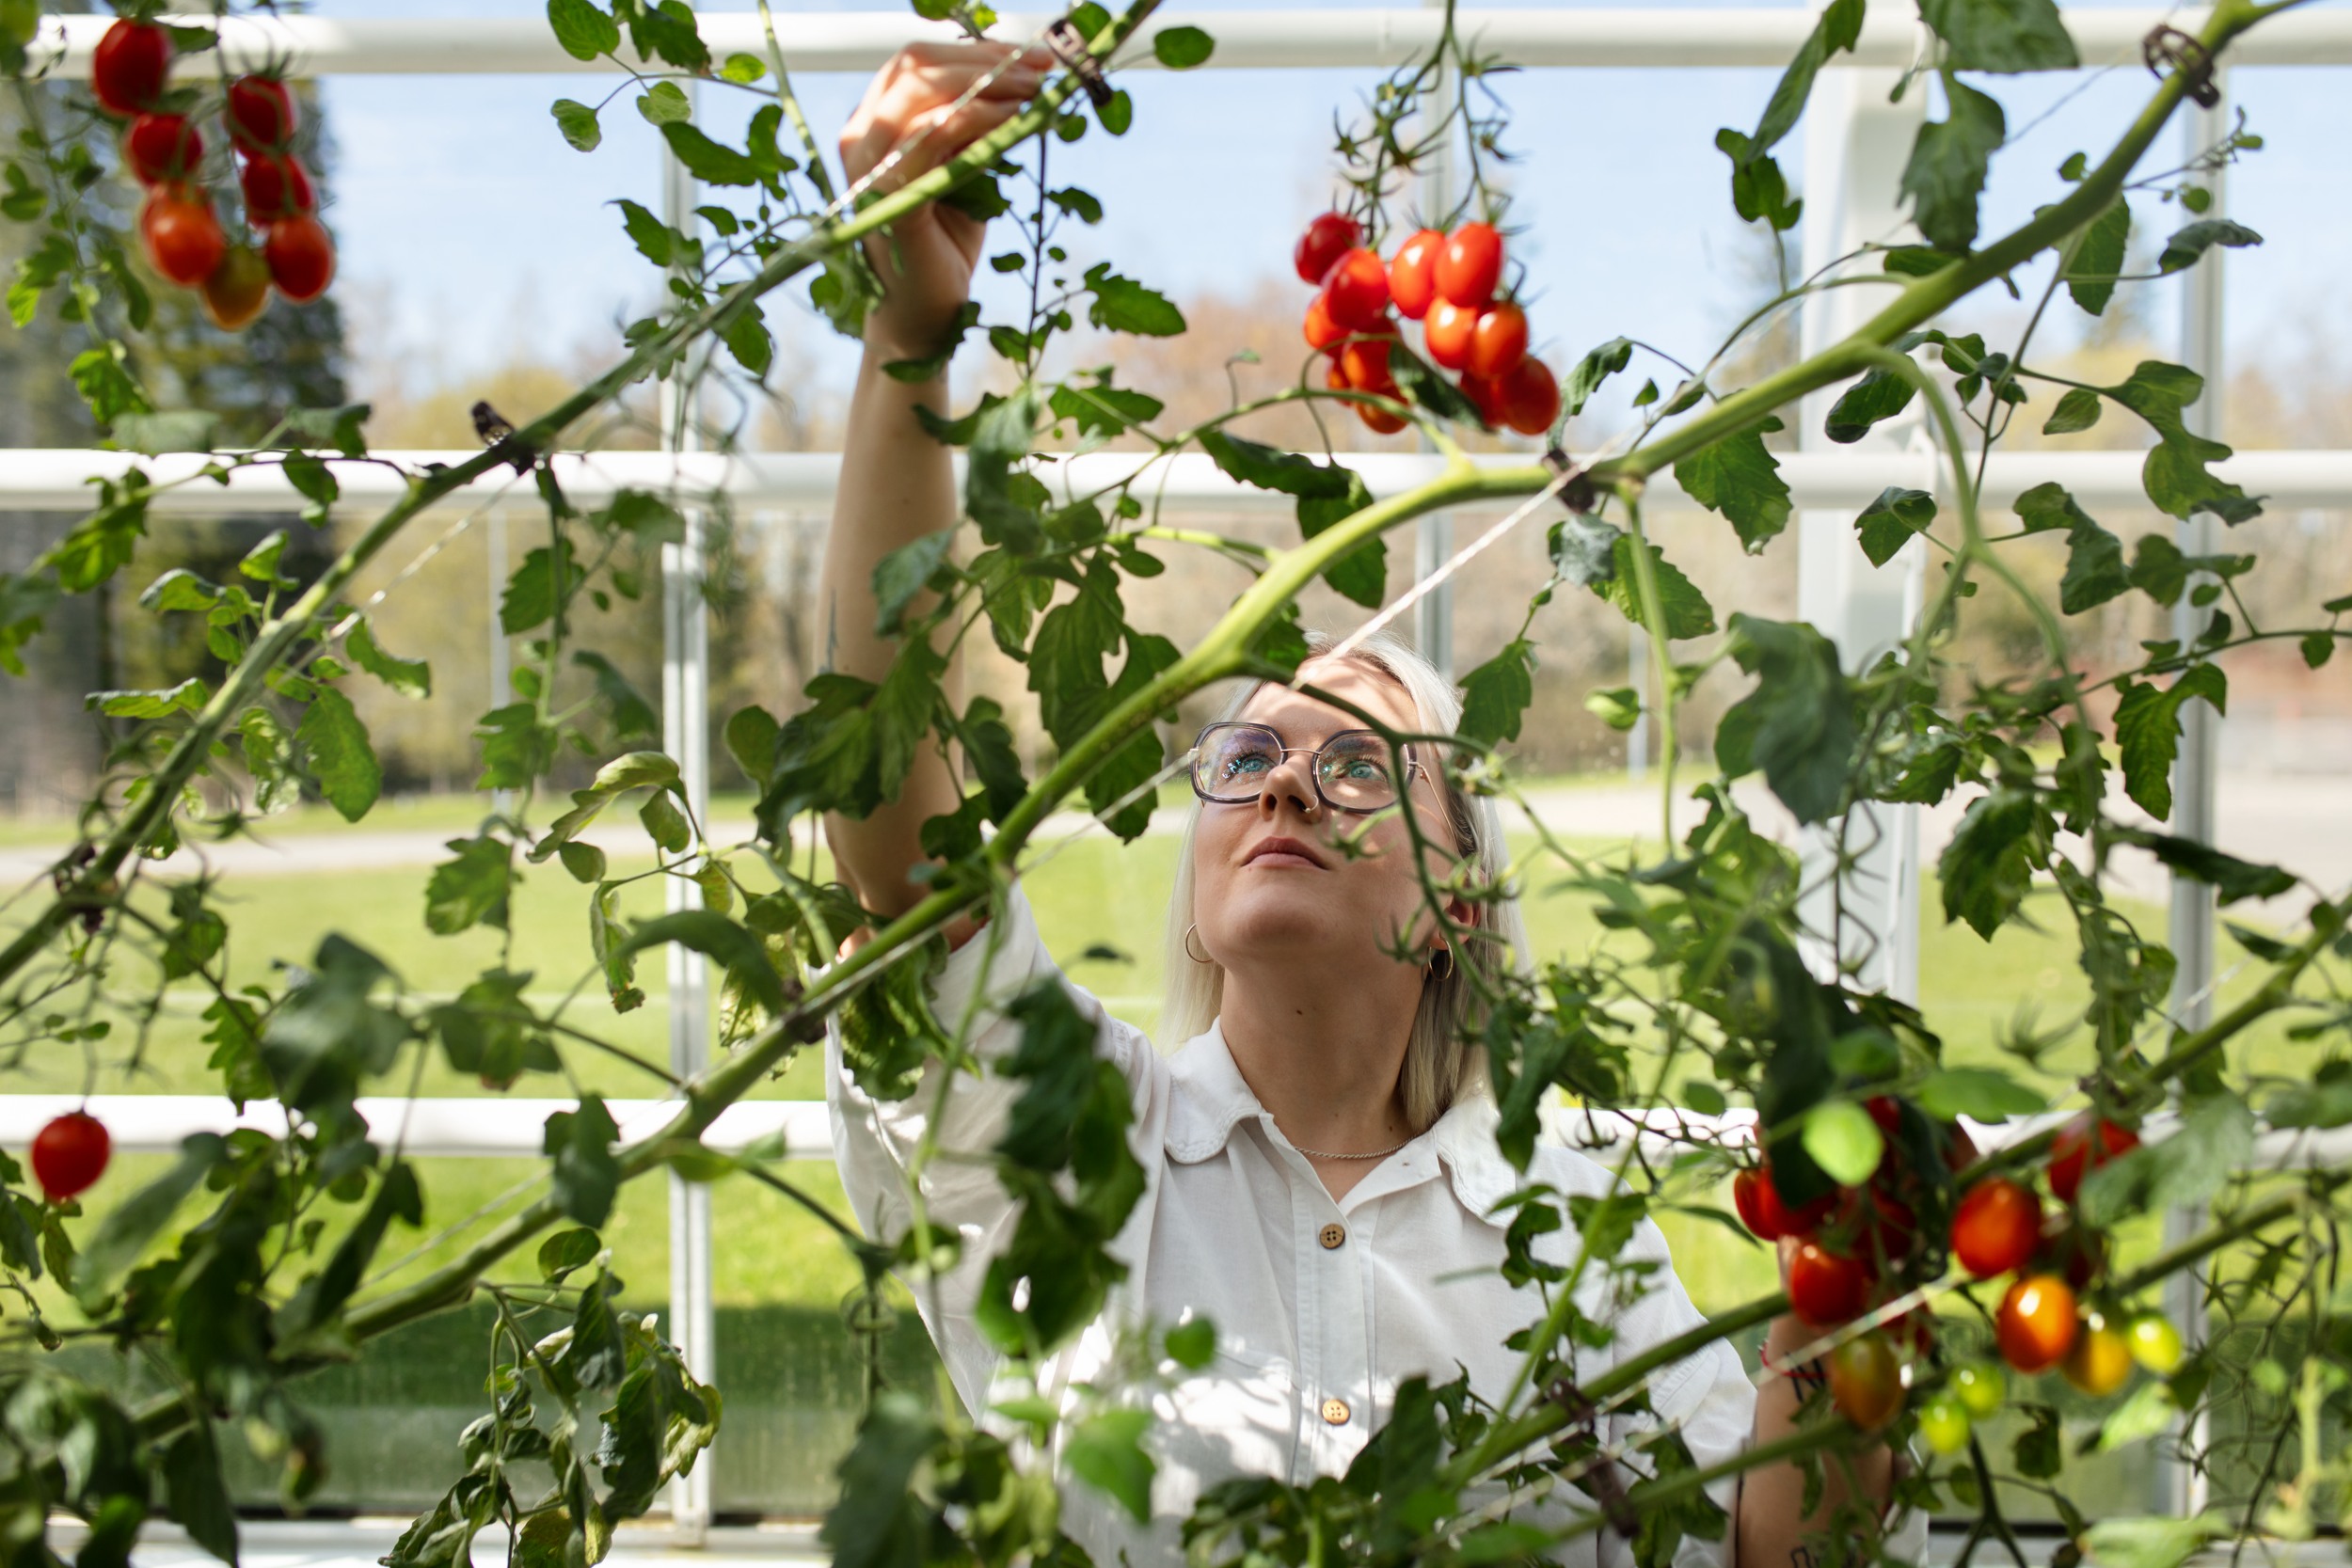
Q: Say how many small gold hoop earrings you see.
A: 2